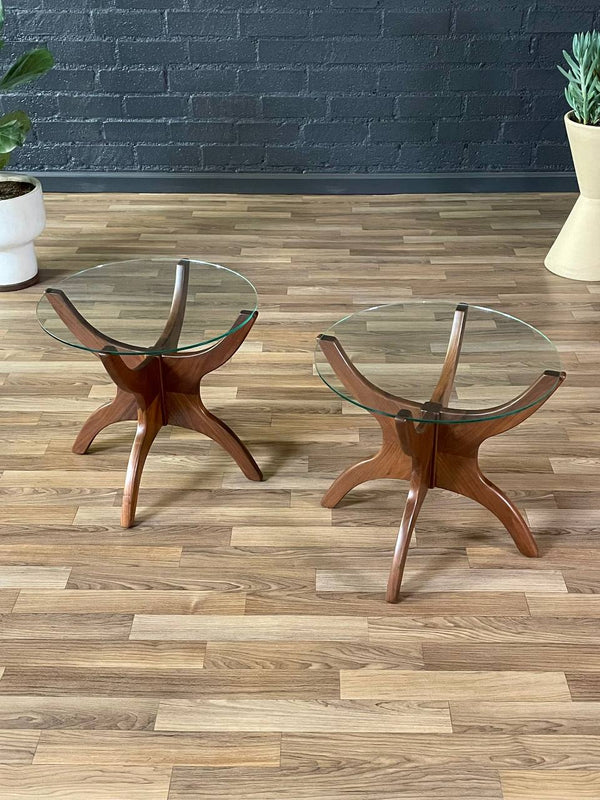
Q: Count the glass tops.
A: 2